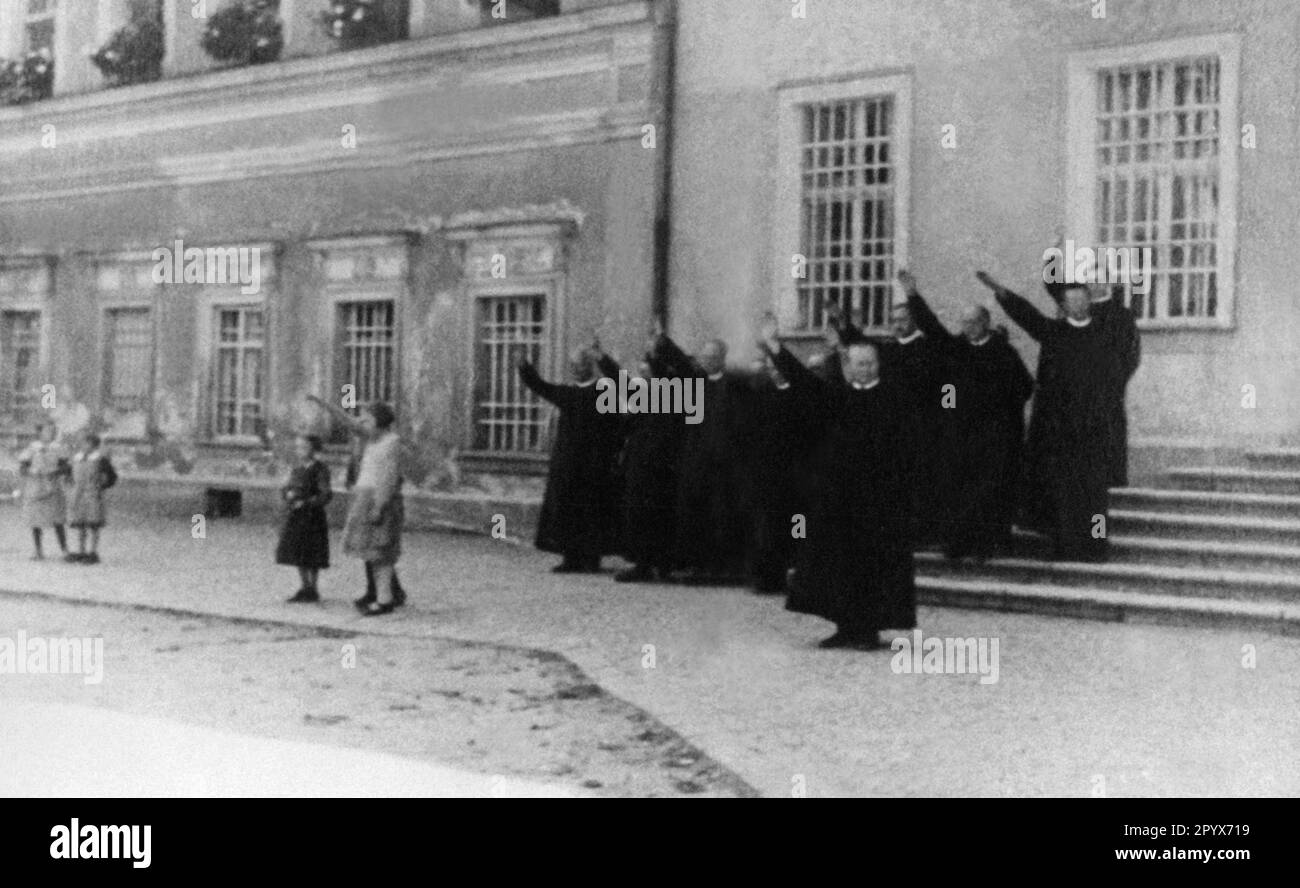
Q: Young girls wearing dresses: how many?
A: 4